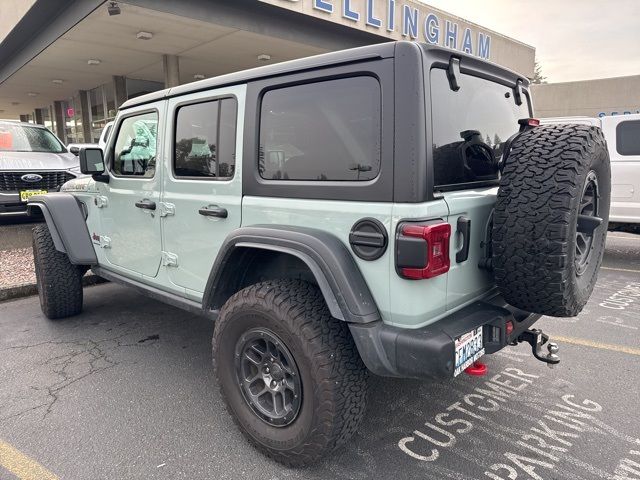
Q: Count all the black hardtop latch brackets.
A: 2